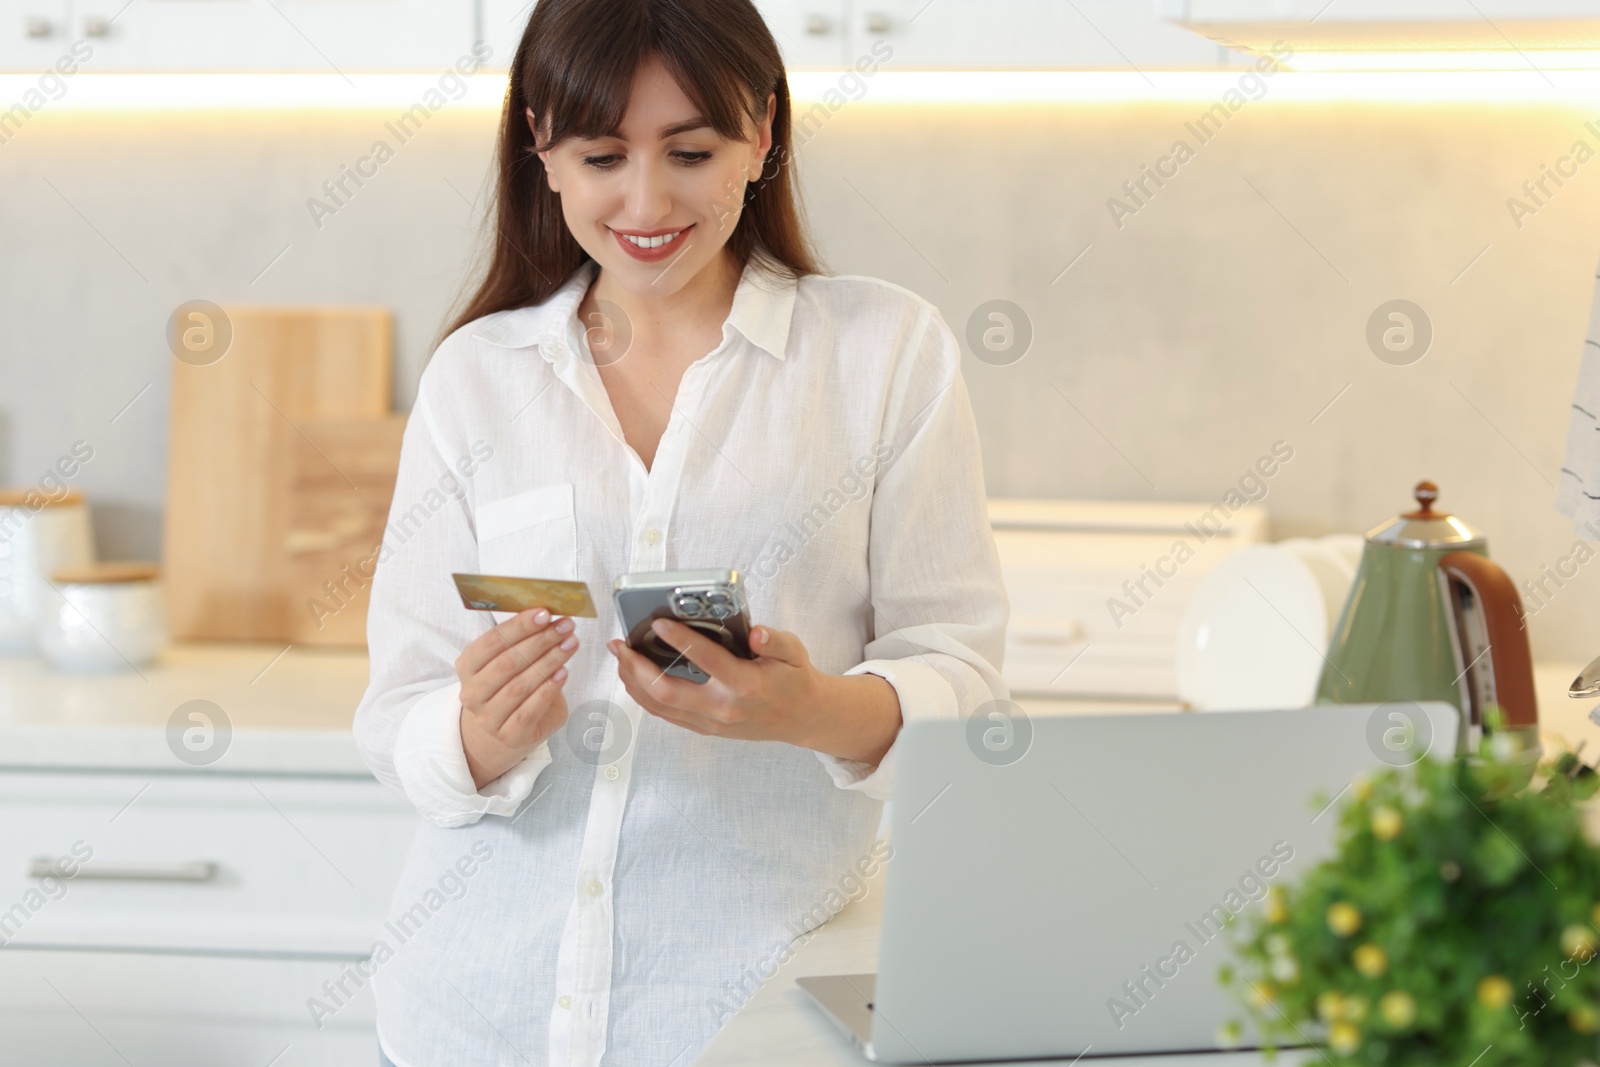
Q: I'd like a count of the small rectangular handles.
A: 4